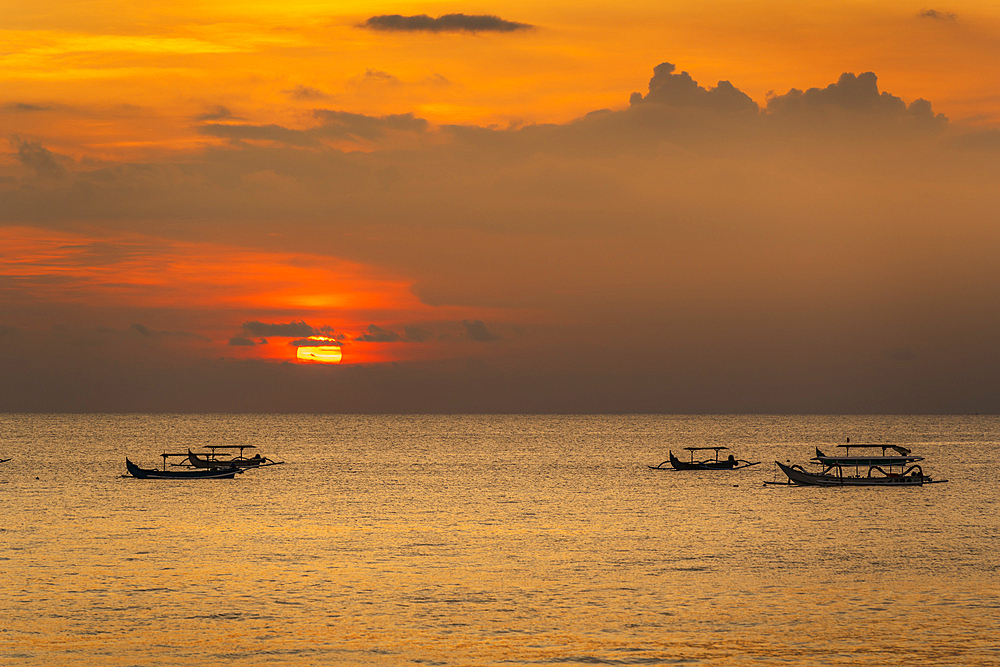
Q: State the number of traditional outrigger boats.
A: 5